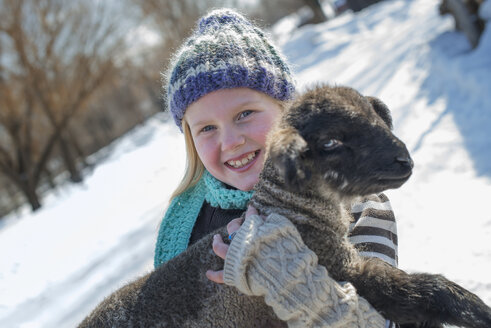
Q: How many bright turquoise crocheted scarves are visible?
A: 1